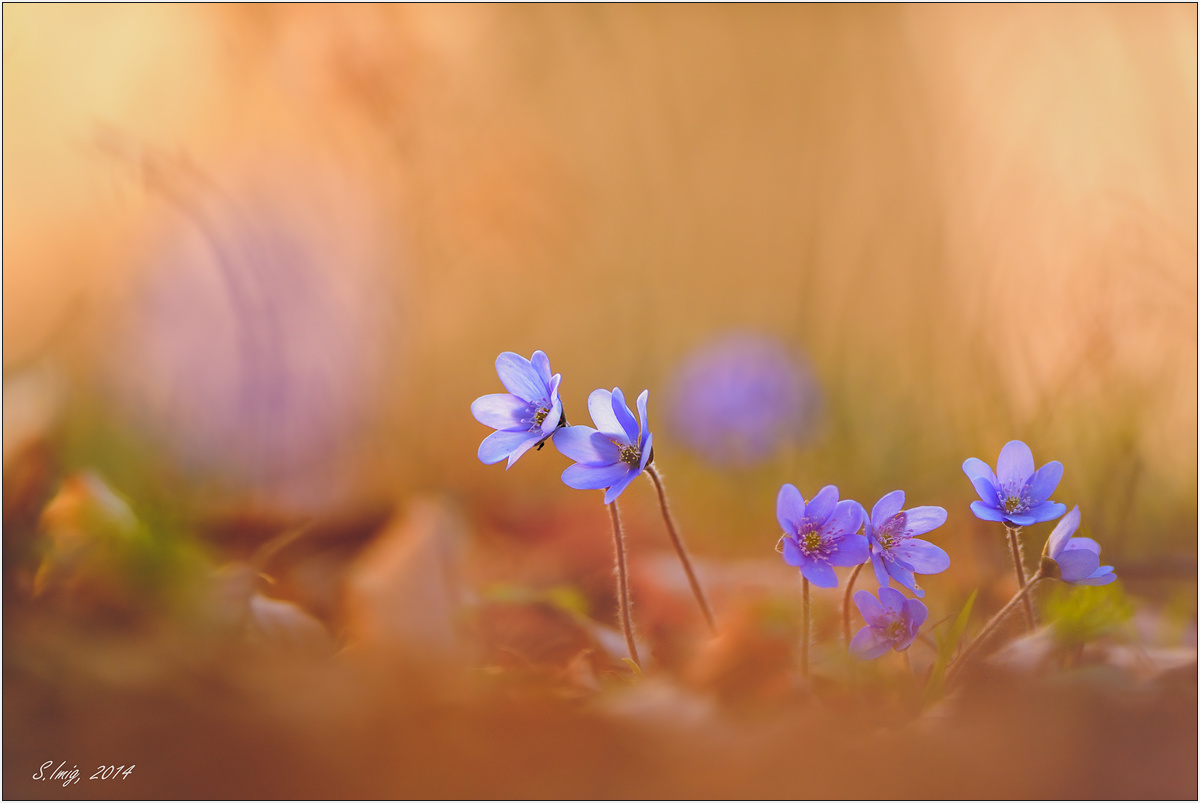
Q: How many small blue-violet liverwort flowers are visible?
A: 7